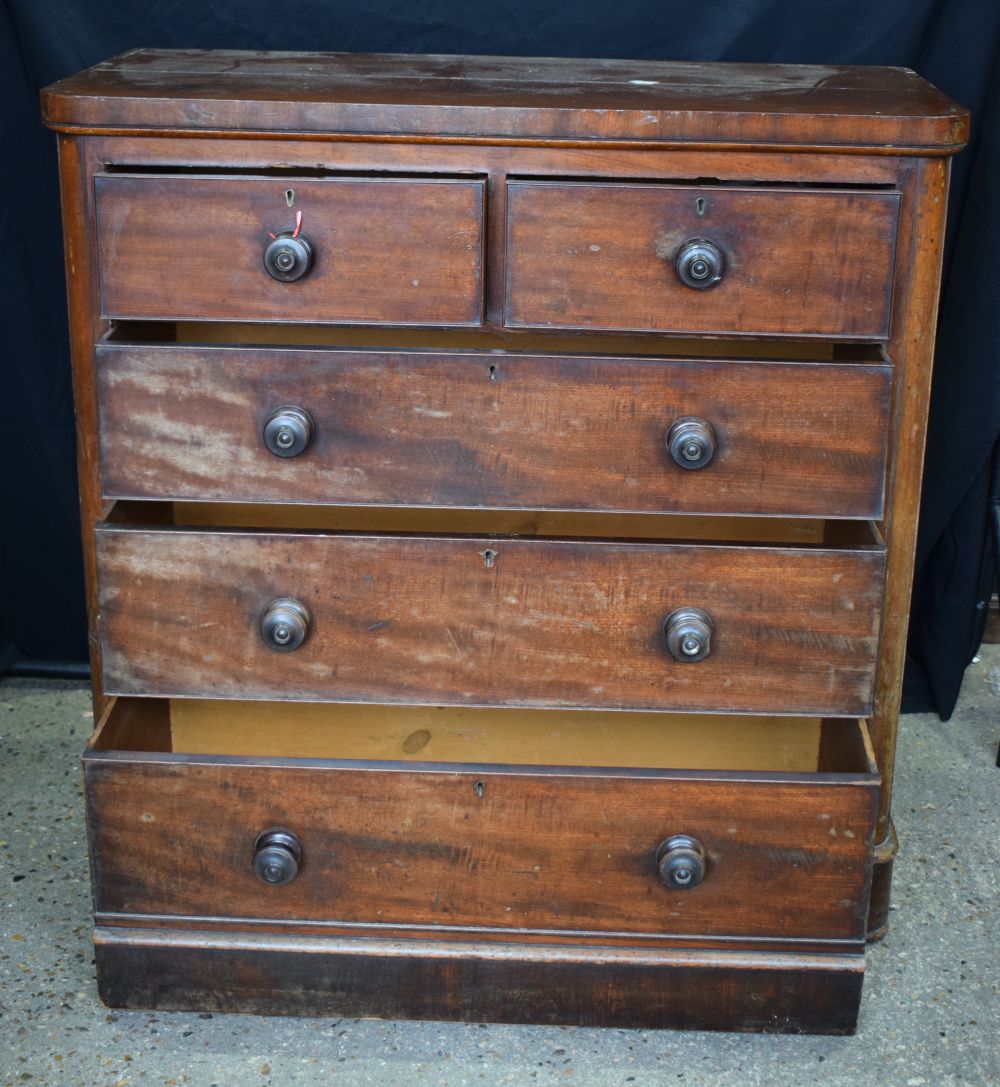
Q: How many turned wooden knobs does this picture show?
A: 8